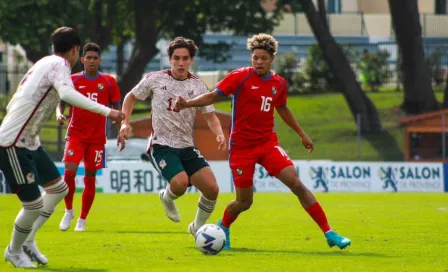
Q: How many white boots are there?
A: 6